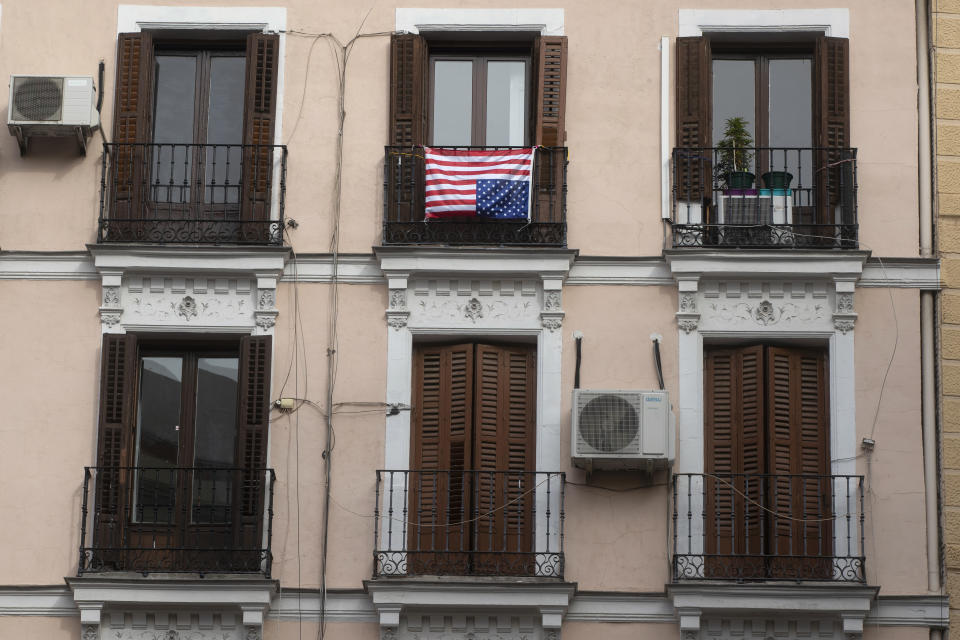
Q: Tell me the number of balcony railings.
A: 6